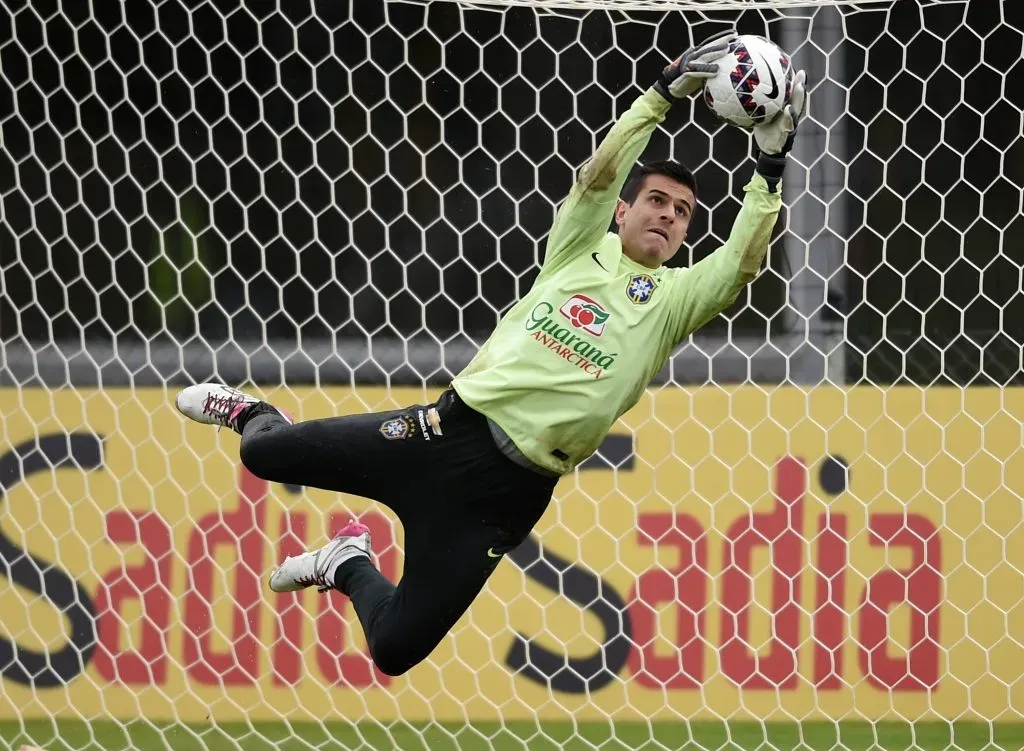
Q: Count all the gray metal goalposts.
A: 1